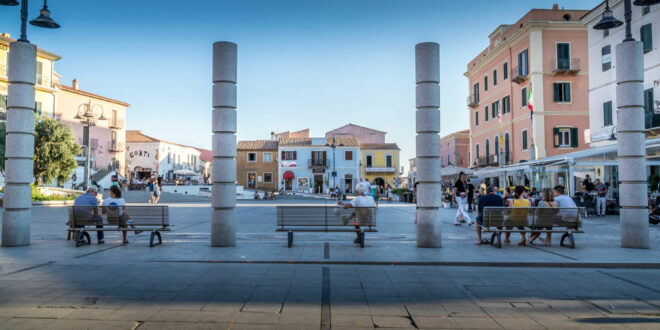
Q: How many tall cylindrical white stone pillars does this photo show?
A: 4